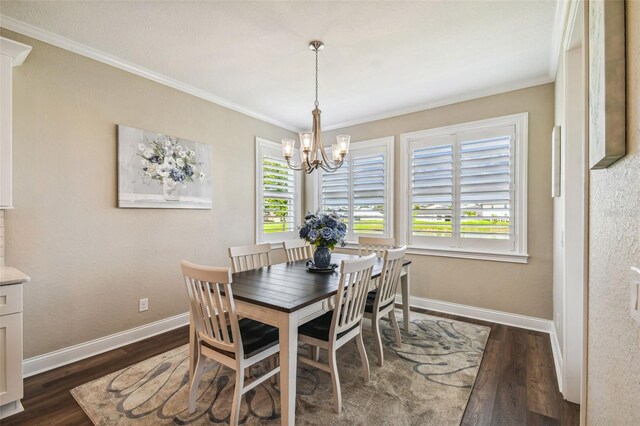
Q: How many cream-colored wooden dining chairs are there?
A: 6